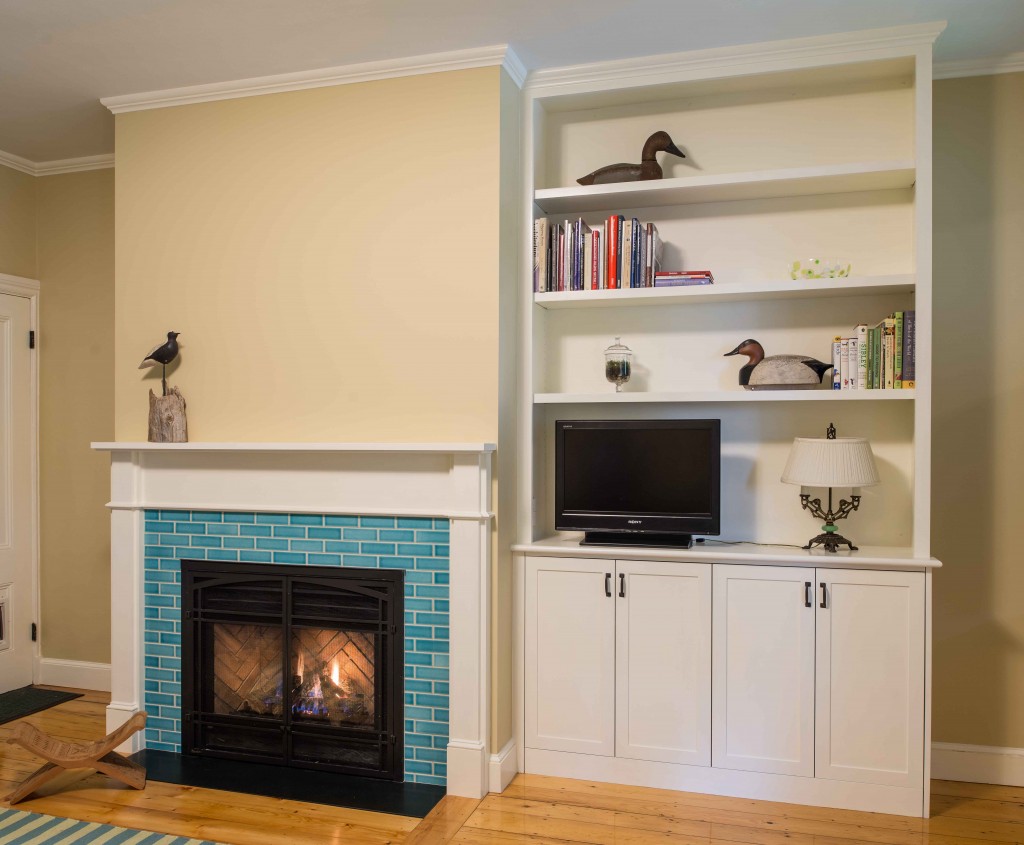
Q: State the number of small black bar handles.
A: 4